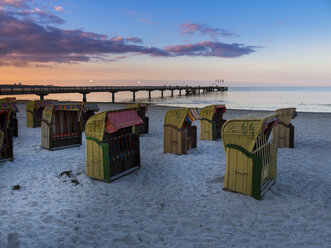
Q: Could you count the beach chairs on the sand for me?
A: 11